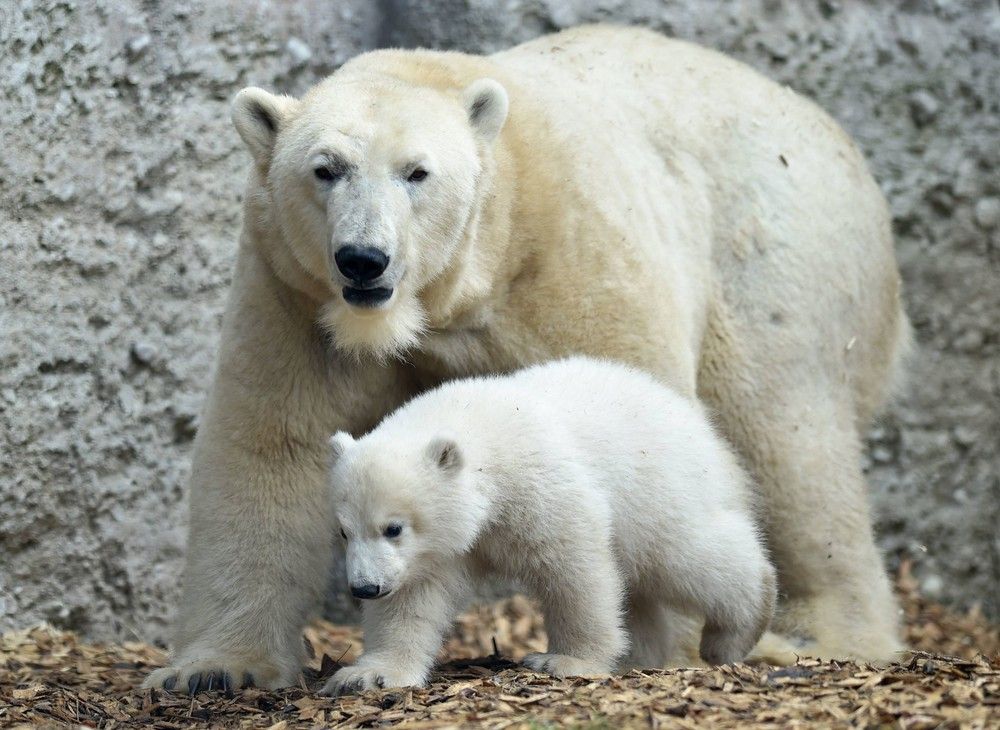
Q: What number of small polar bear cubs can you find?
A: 1